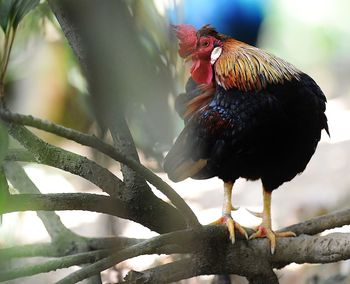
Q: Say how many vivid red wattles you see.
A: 1